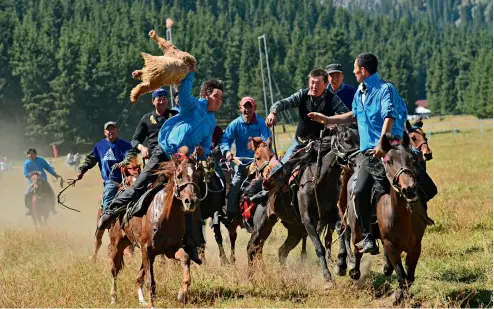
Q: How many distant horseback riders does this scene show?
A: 1